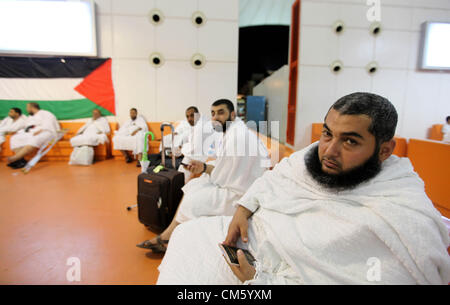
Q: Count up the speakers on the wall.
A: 8